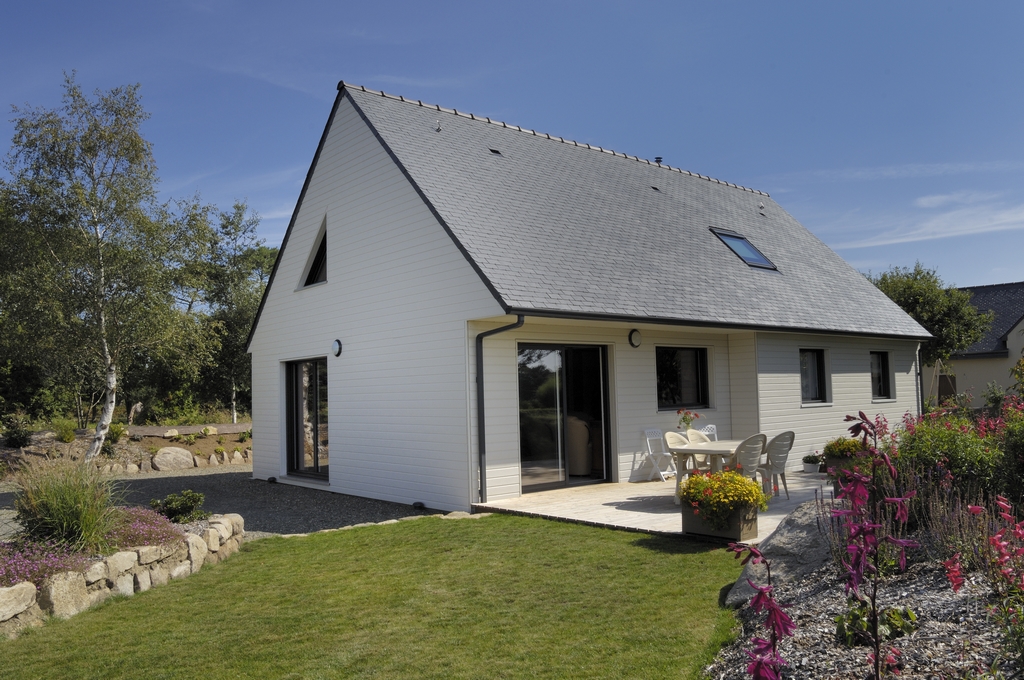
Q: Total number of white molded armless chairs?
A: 2